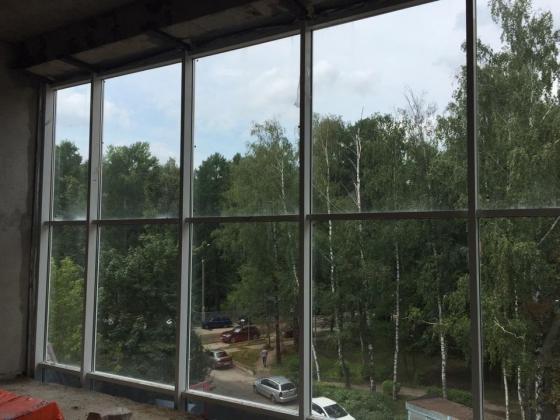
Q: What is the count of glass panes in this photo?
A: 10